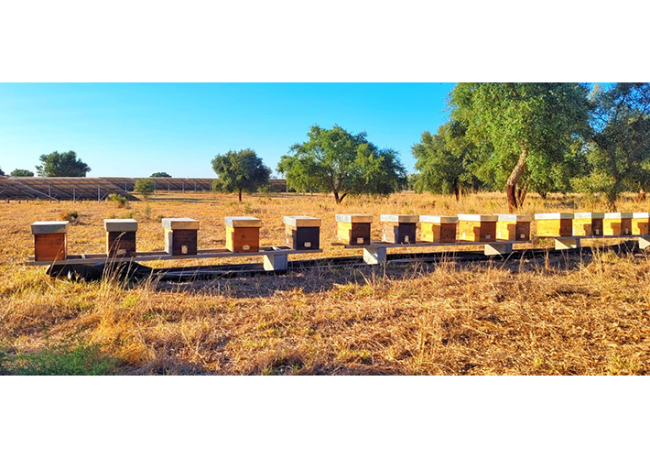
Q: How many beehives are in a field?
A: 14